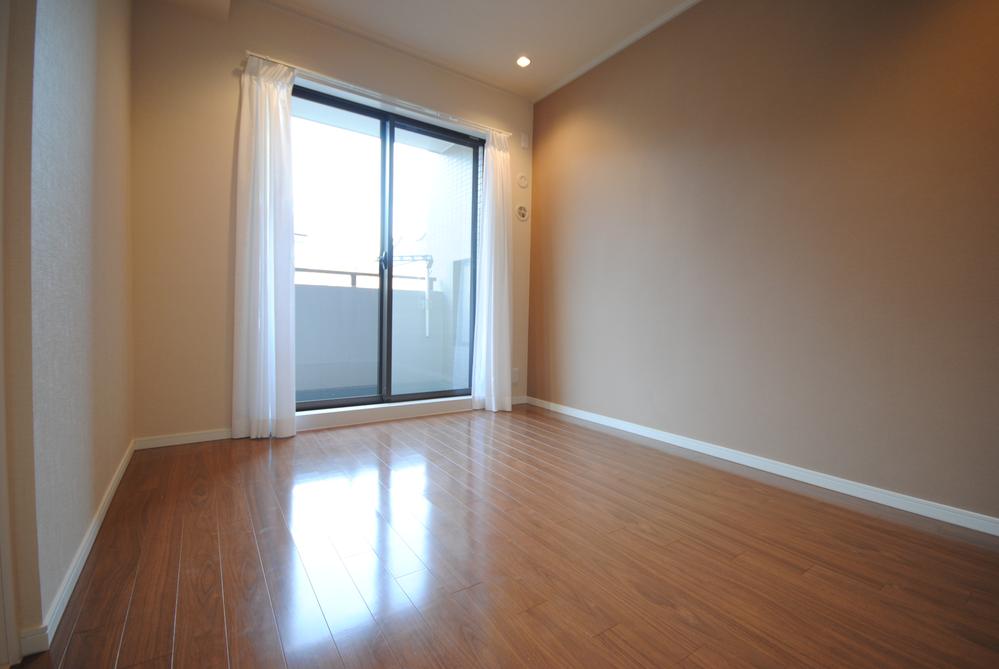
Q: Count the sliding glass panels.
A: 2